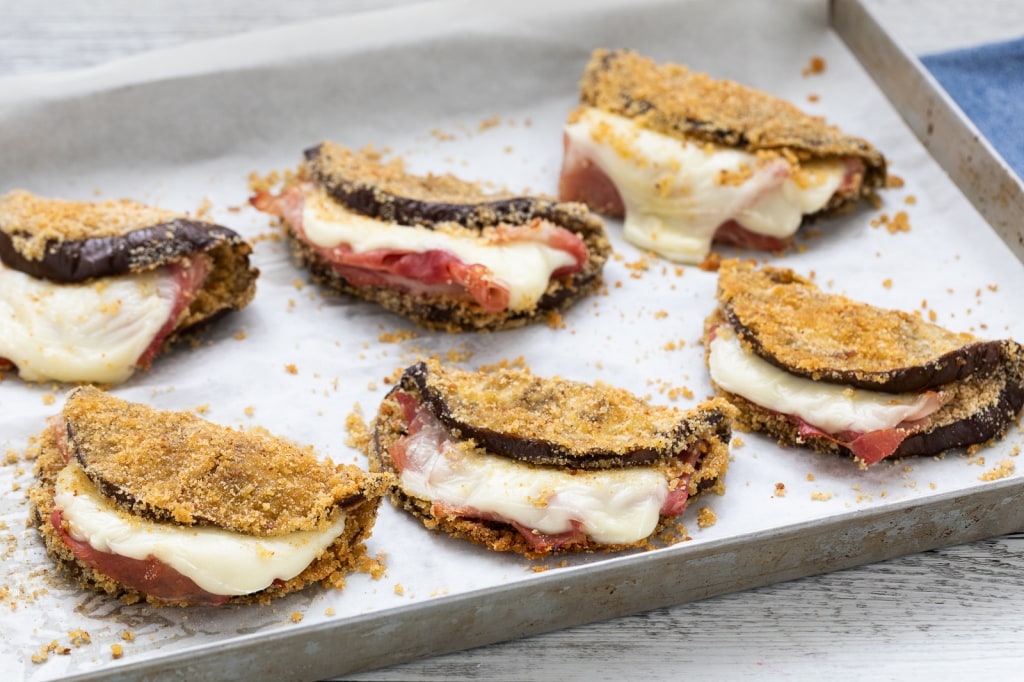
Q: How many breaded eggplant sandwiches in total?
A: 6